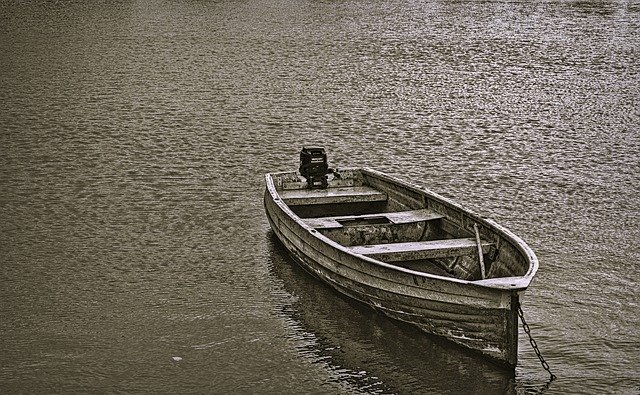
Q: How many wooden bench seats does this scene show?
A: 3